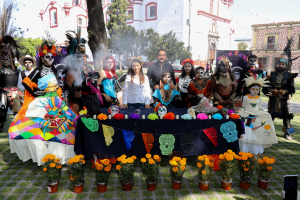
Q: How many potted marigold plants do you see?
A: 10